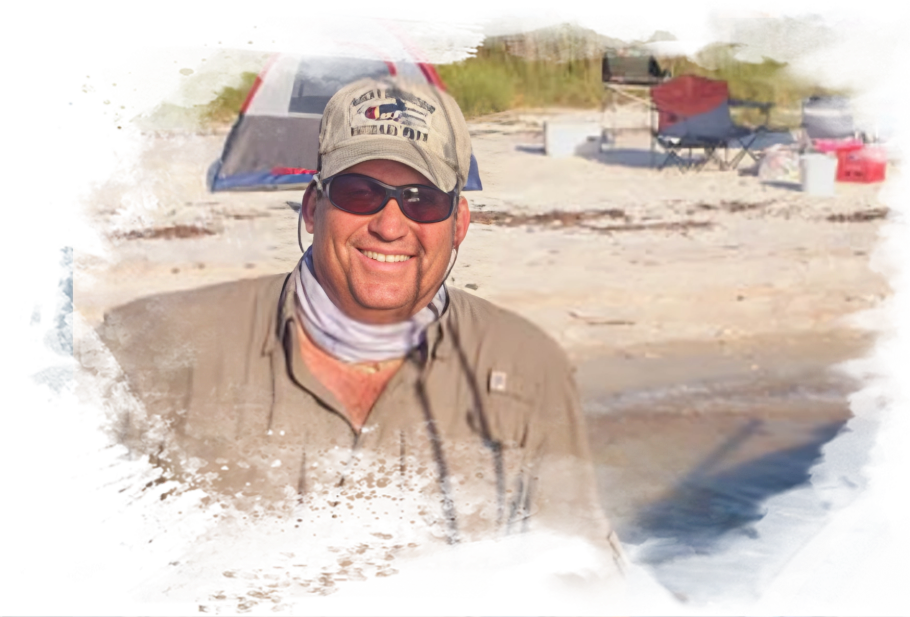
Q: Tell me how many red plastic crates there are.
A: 1